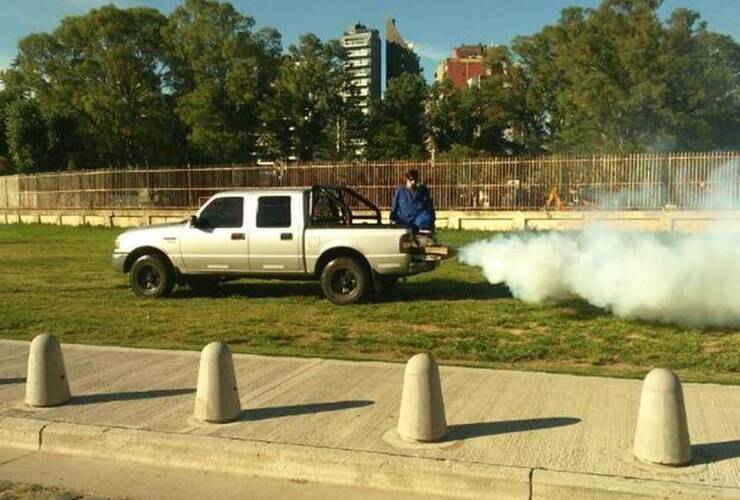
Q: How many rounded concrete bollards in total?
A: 4